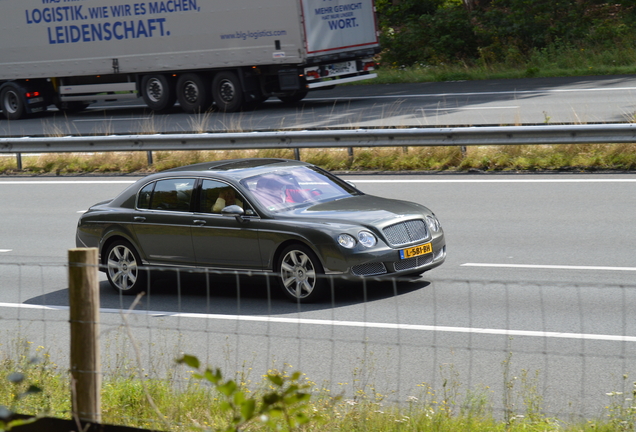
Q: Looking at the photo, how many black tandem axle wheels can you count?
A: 3